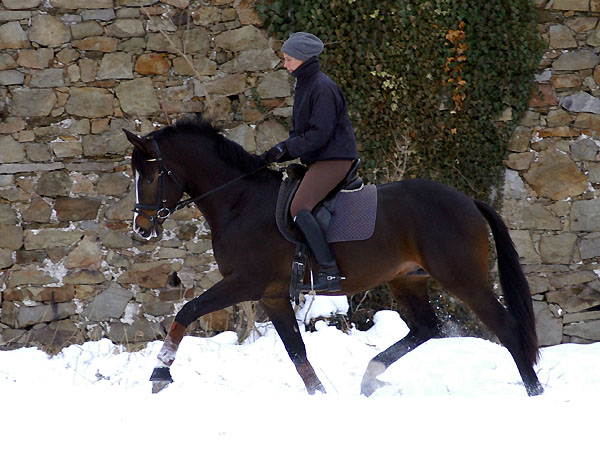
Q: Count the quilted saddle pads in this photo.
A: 1